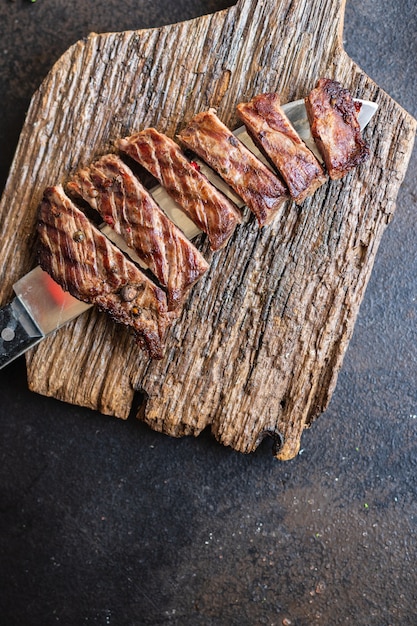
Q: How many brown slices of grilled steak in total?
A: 6